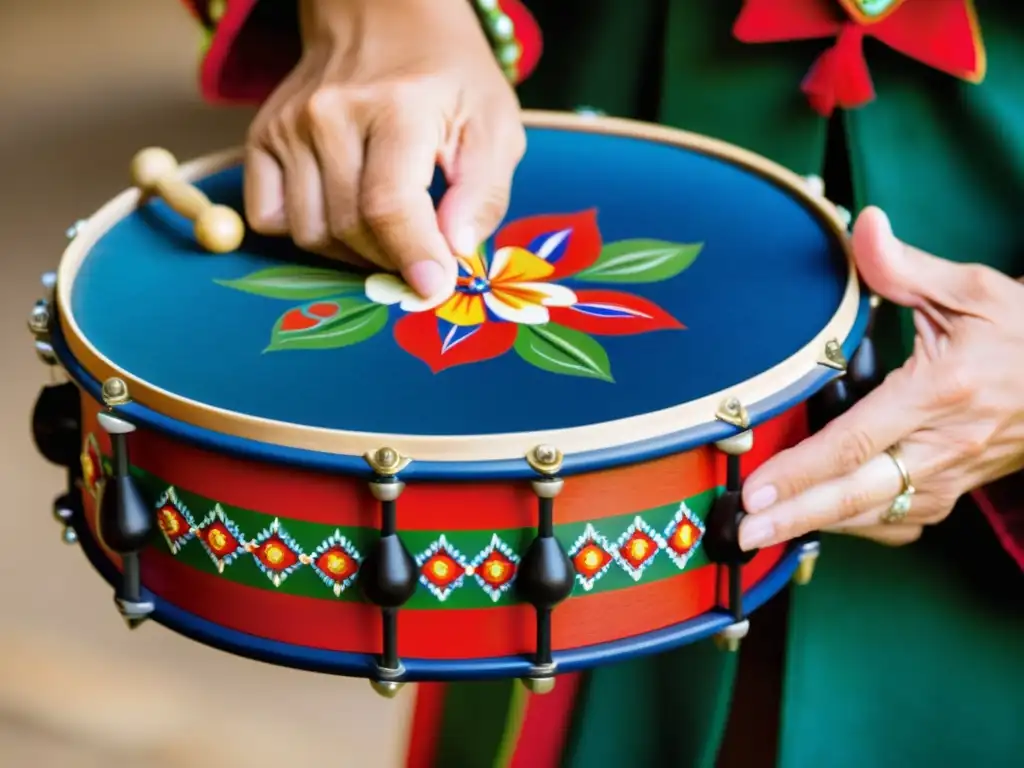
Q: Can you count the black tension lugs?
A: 7